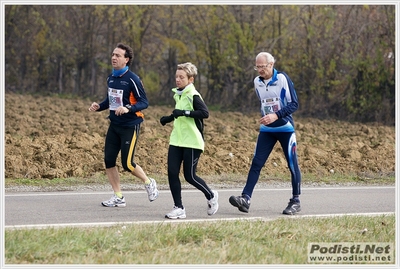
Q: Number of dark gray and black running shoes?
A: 2